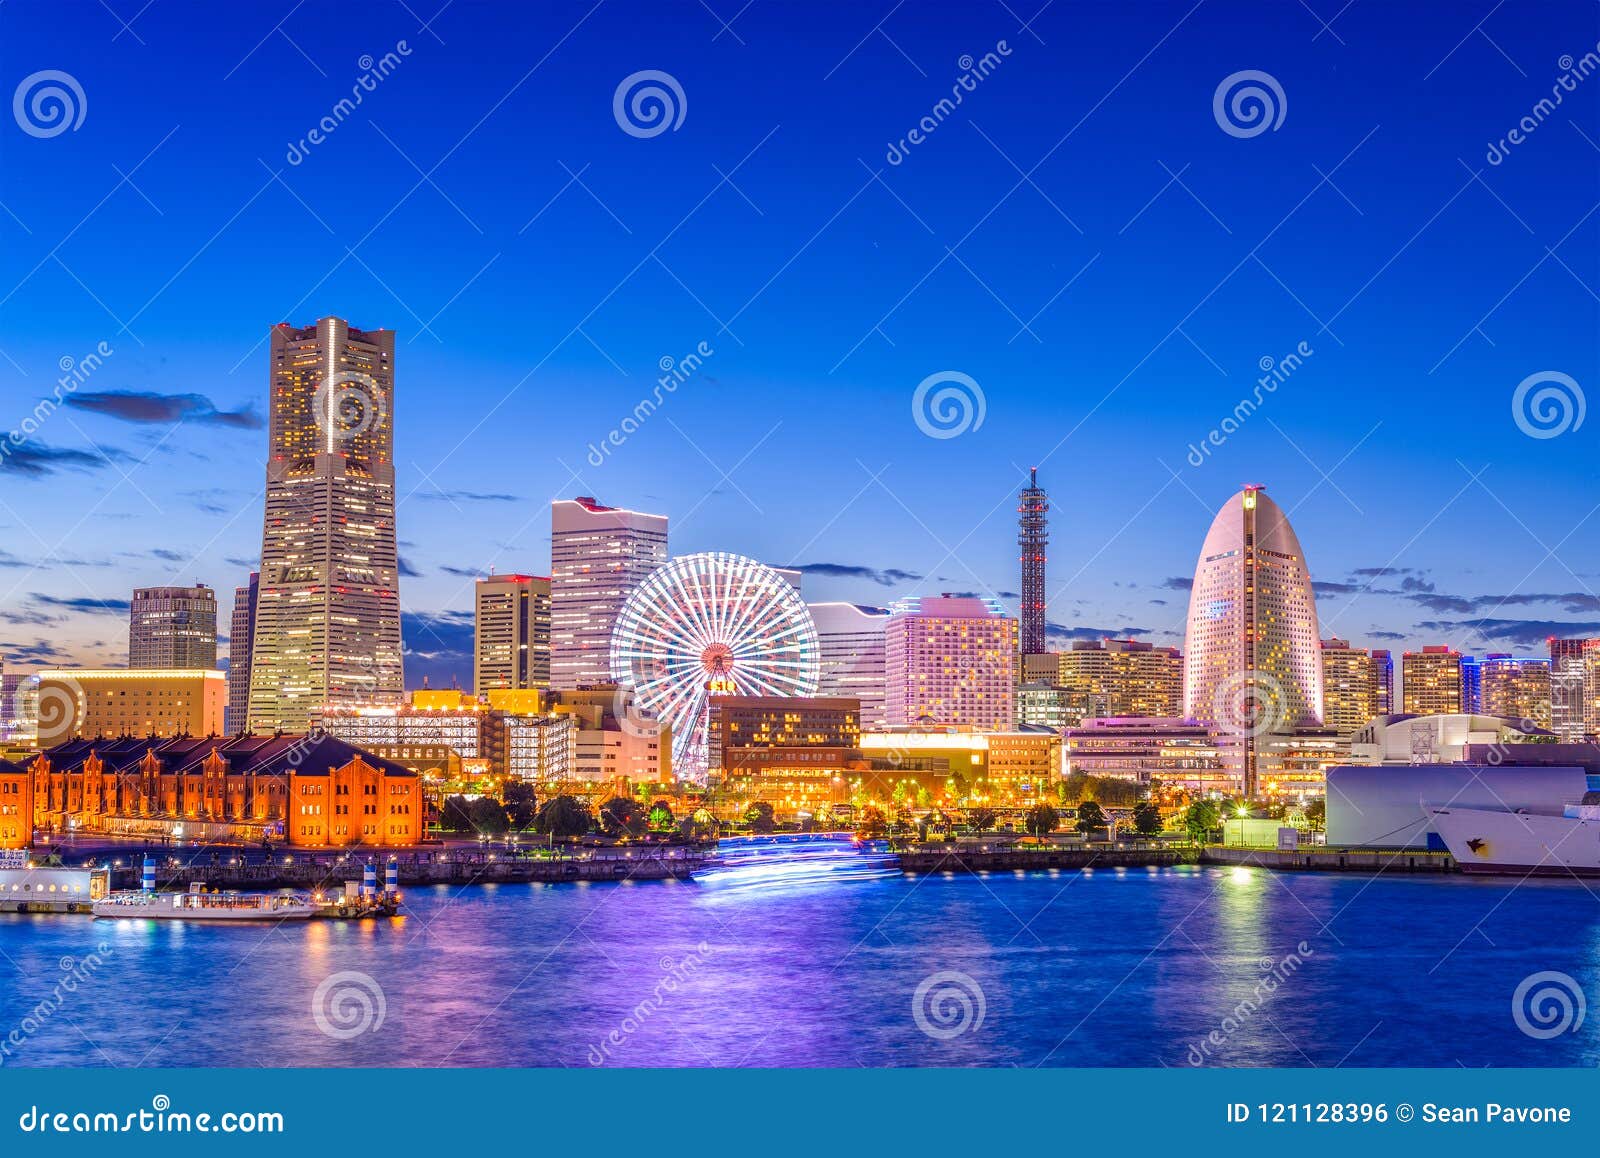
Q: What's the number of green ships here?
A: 0